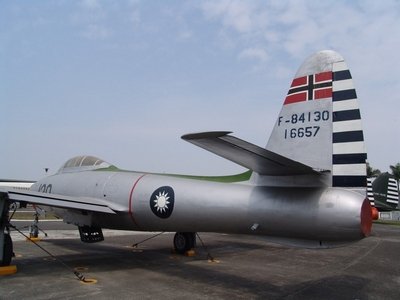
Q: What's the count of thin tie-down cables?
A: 3